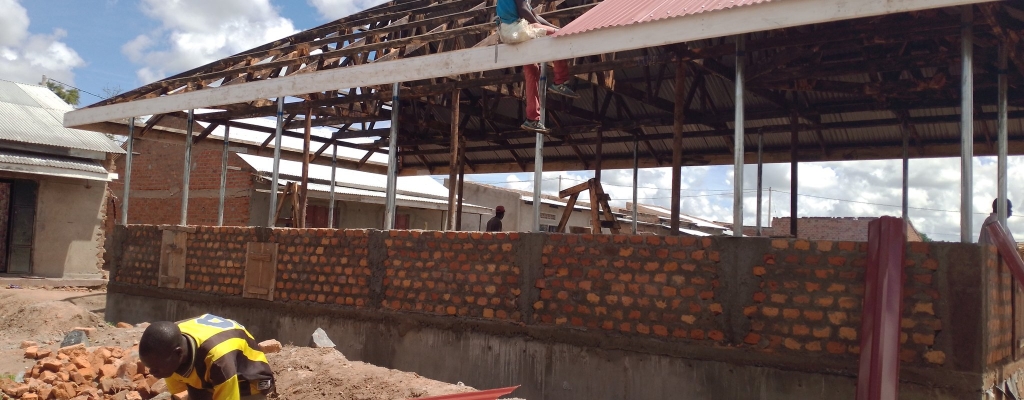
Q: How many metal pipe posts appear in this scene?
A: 13